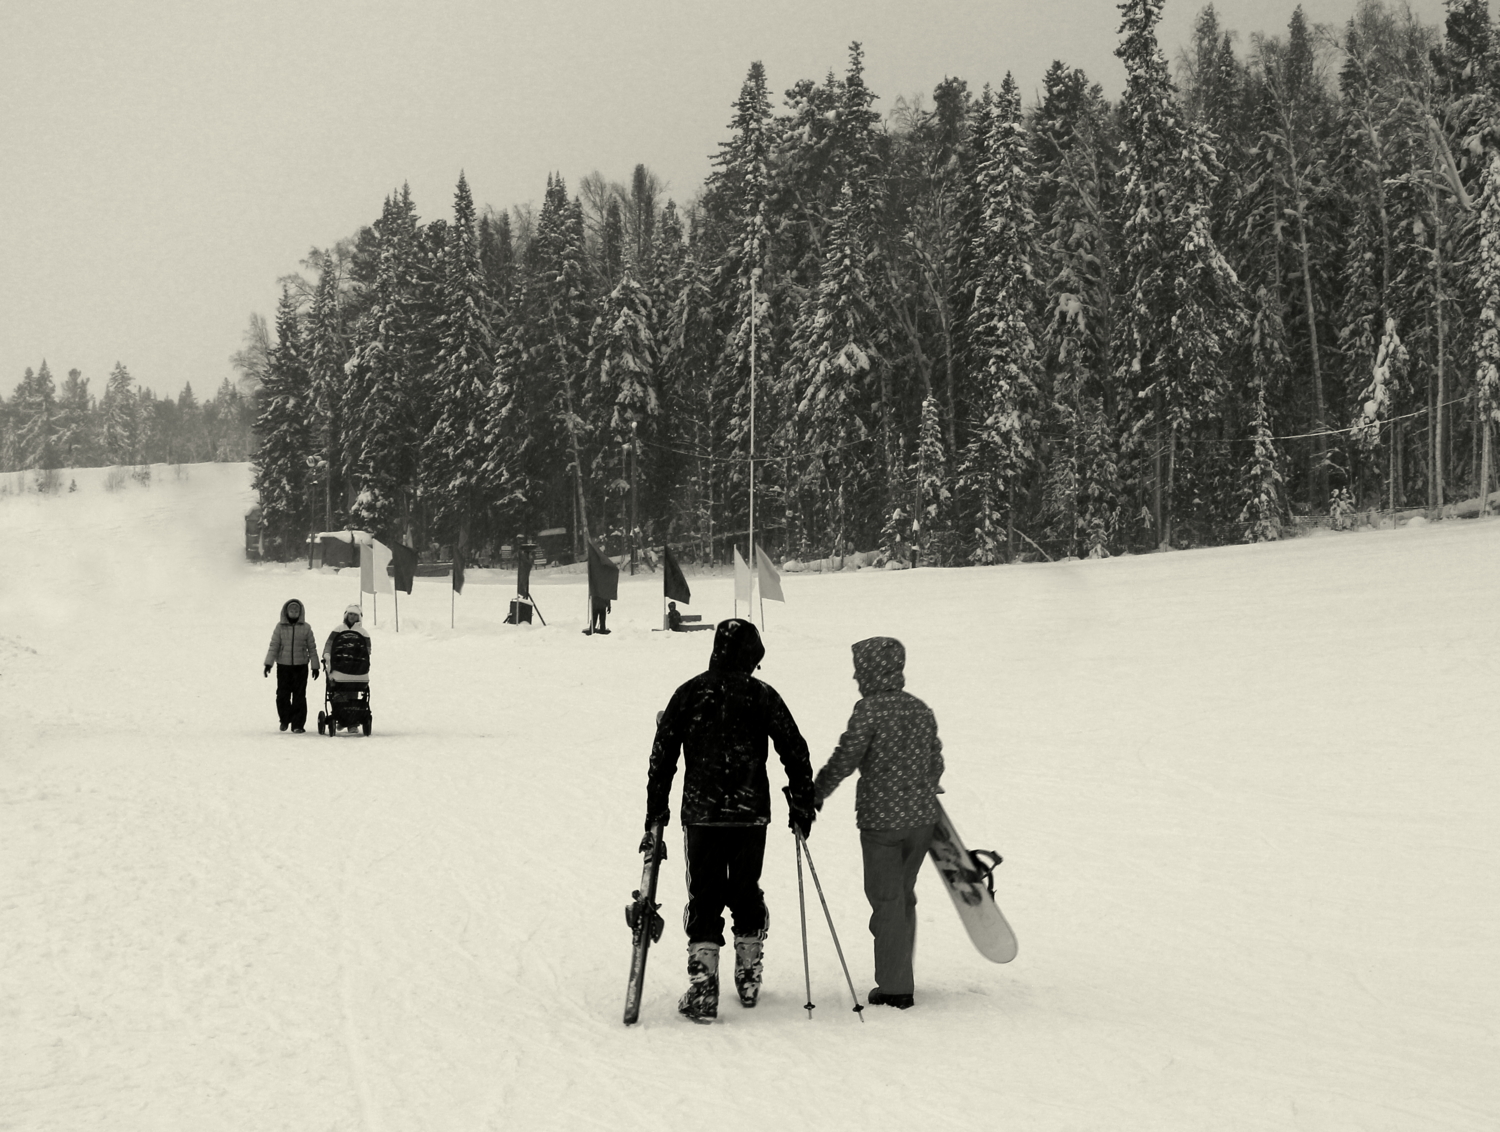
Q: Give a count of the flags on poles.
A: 9